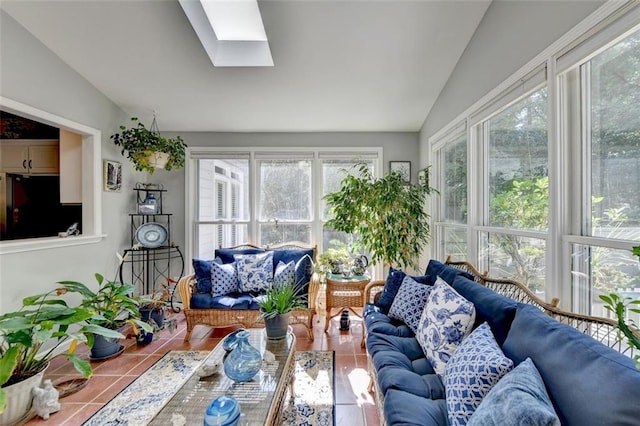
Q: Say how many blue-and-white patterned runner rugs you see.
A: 1